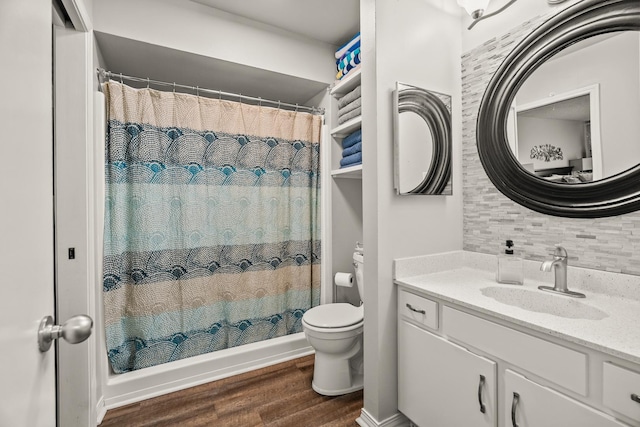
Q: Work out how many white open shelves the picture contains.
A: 3